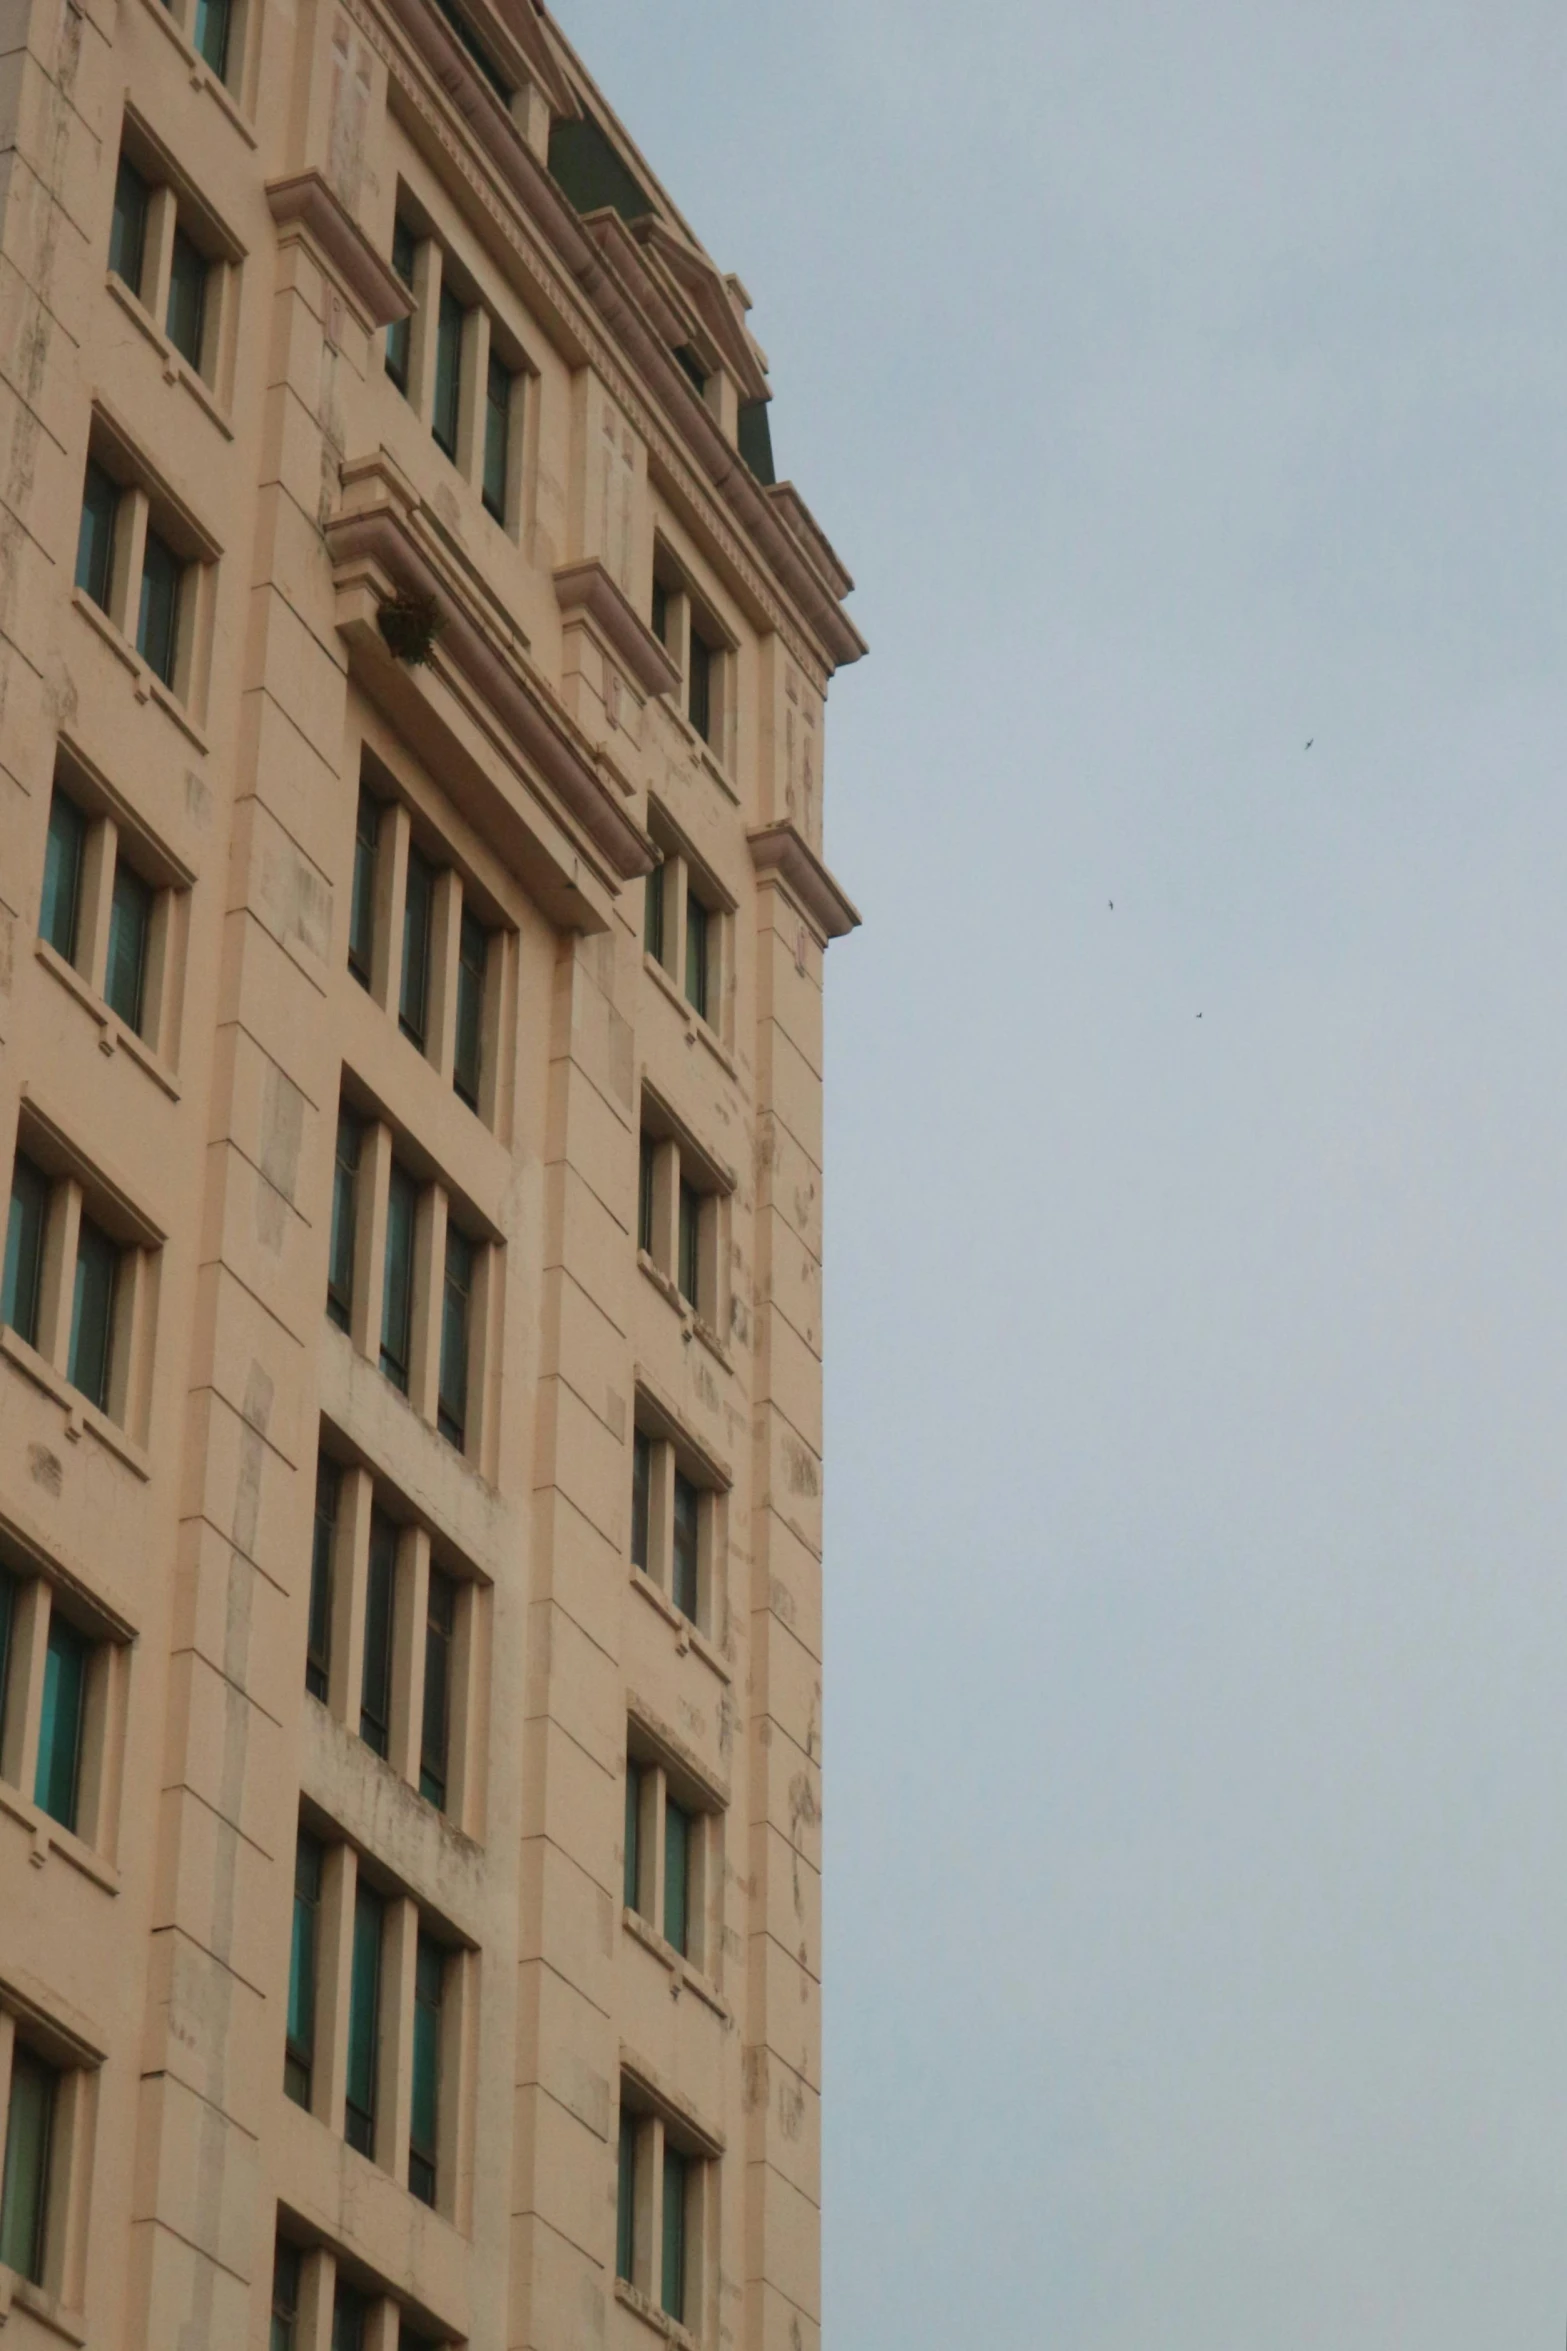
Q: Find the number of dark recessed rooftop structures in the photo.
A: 2